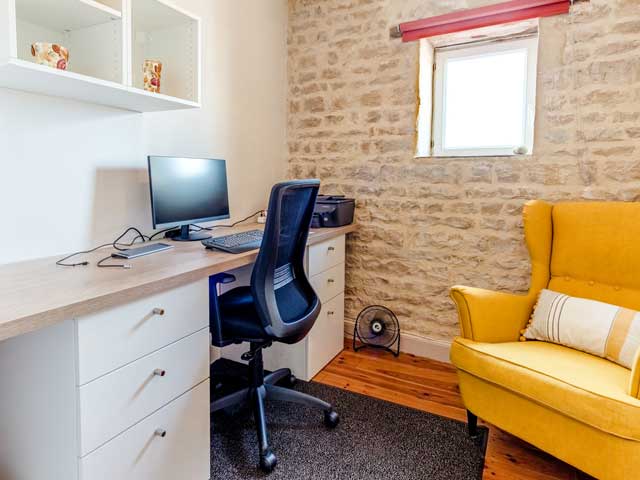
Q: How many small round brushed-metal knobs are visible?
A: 6